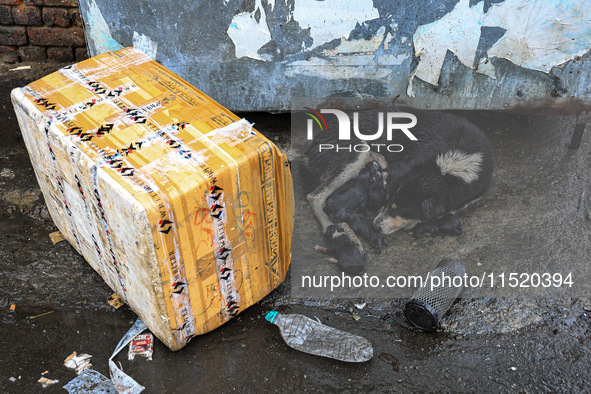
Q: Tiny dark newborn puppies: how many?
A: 5